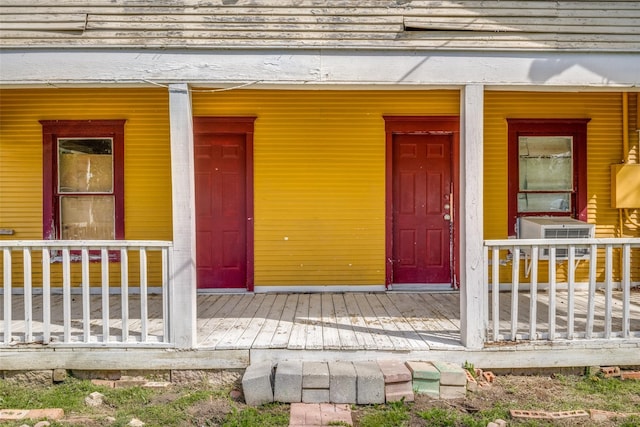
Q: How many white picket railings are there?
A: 2